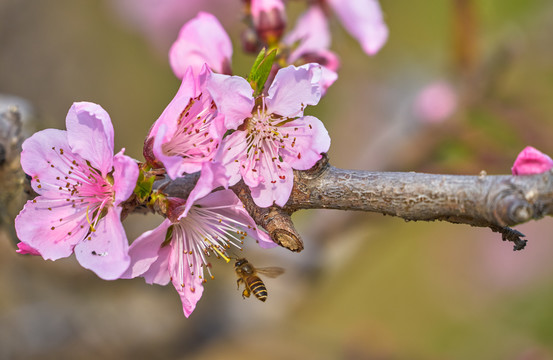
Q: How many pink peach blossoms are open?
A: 4